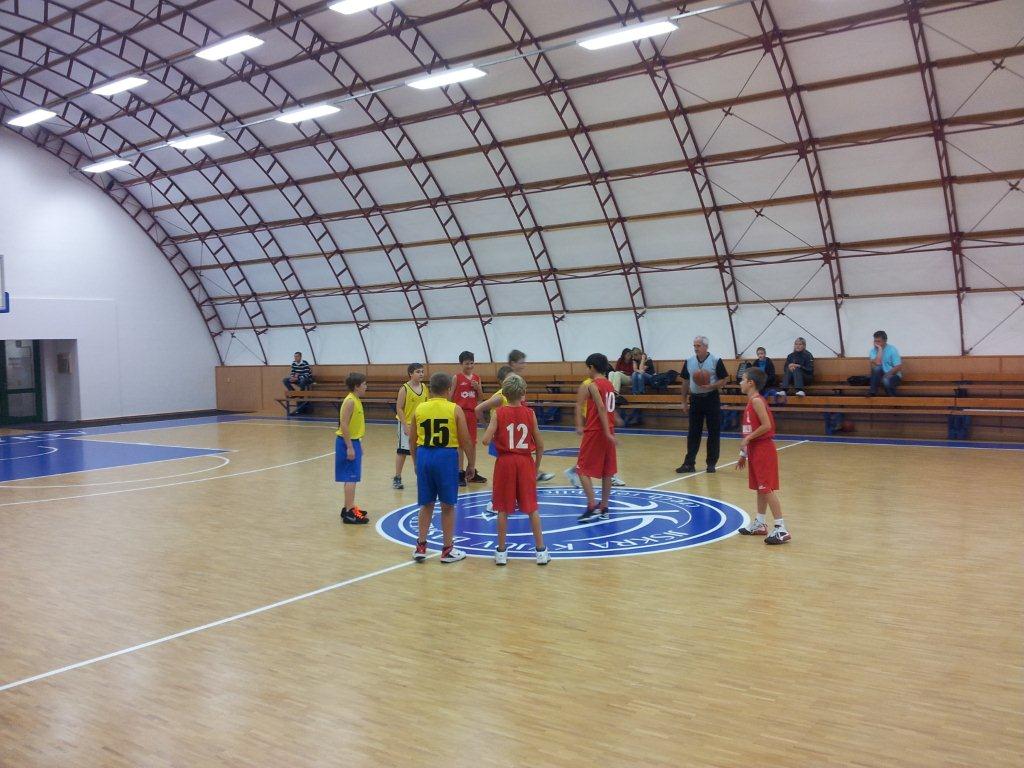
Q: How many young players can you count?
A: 10